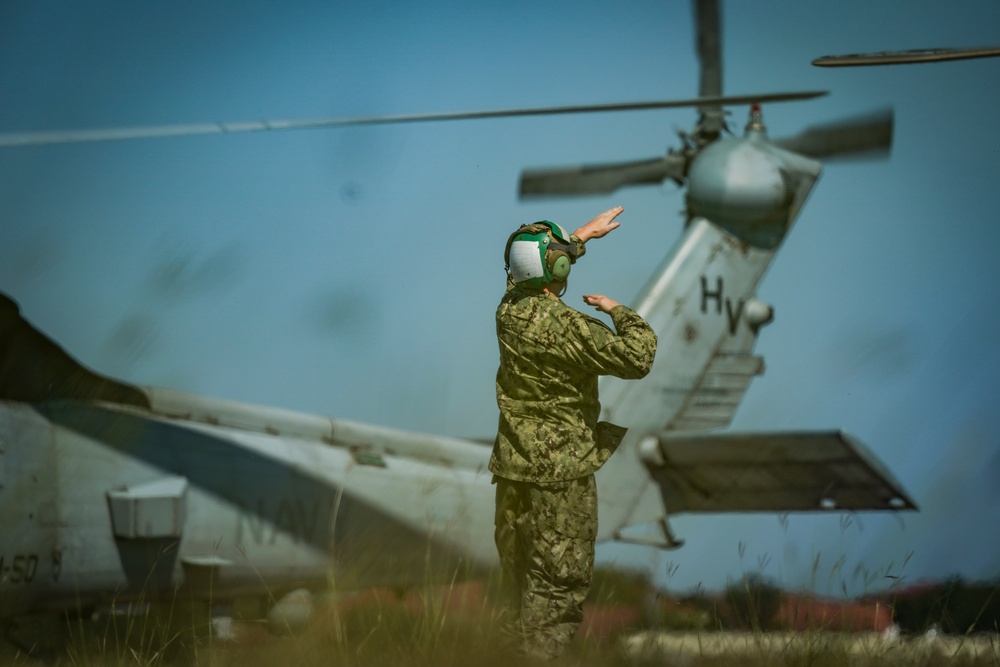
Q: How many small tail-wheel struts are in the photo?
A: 1